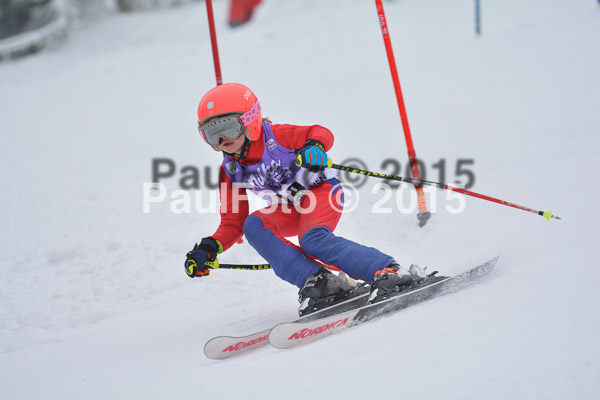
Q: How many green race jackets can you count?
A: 0